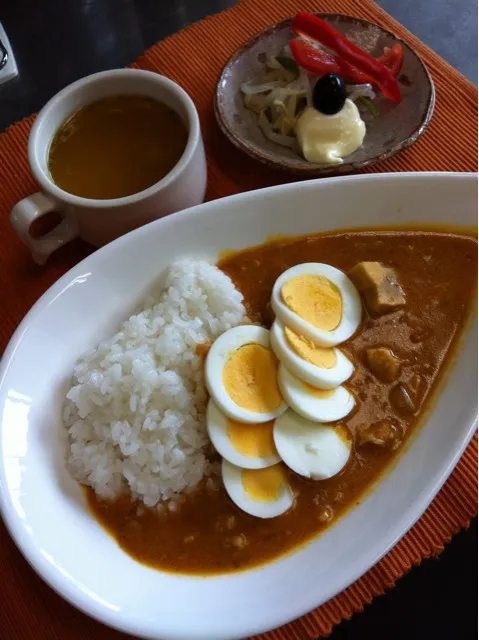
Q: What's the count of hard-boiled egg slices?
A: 7